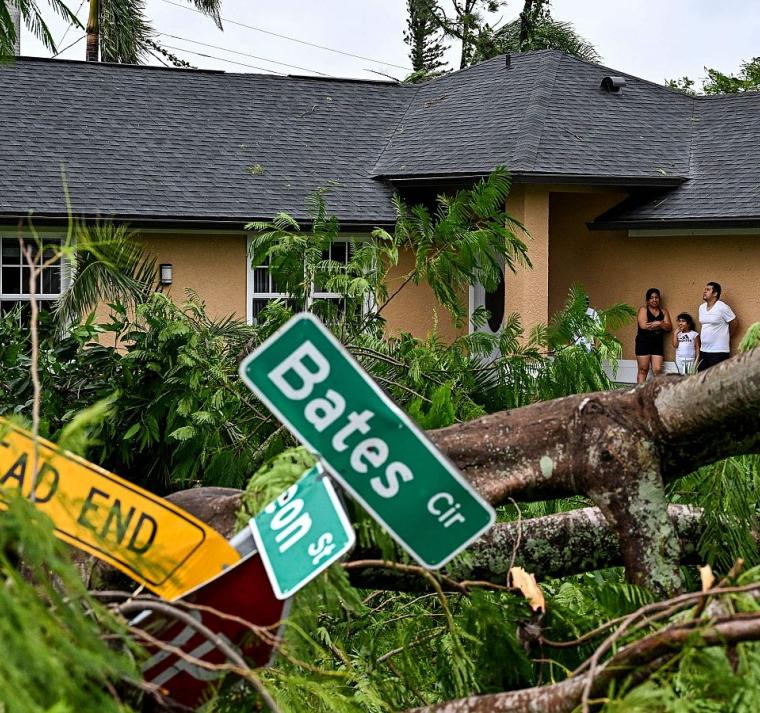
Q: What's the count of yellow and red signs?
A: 2